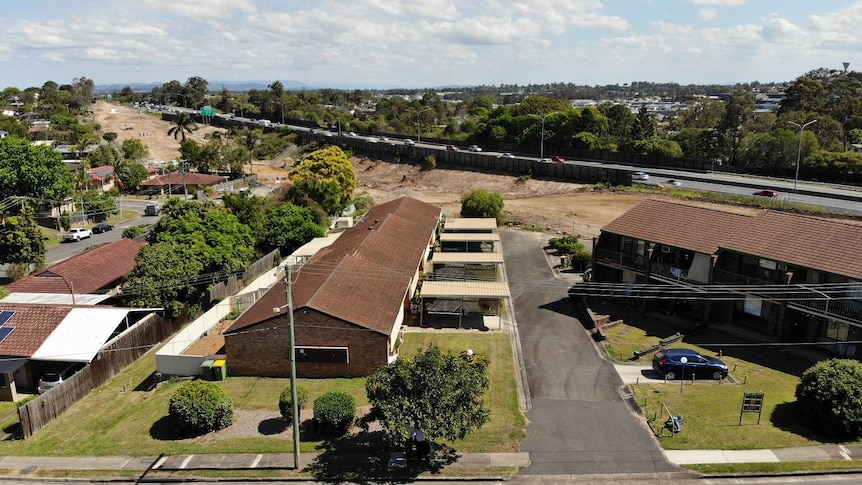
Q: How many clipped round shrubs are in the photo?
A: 4